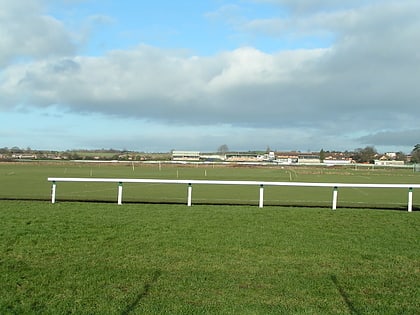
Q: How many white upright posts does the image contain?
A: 6